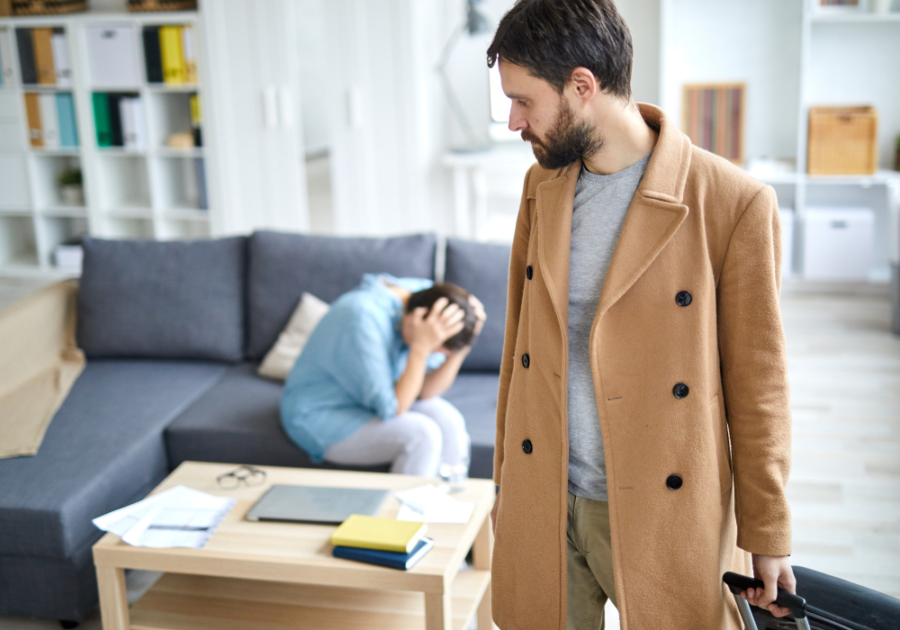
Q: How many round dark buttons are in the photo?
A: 6